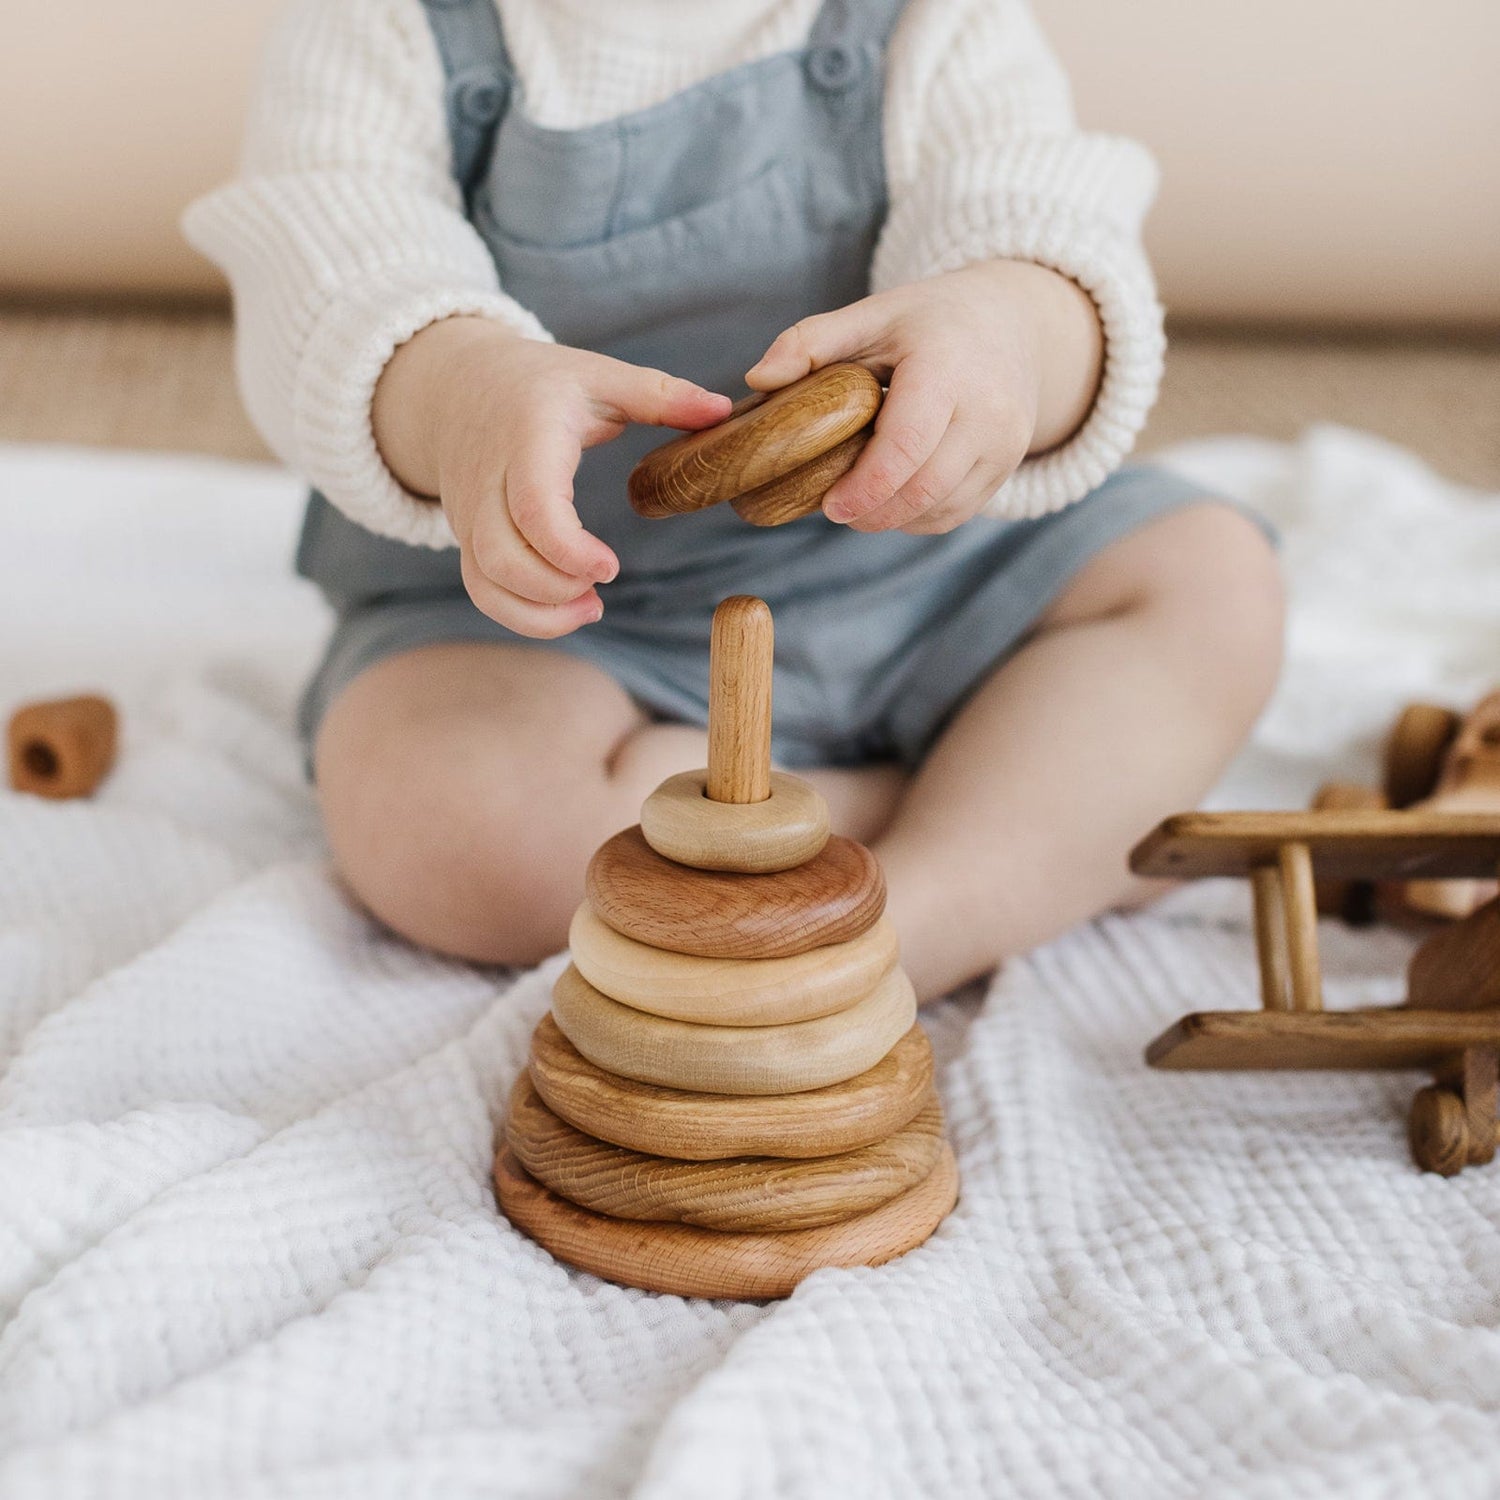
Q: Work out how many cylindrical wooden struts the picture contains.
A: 2